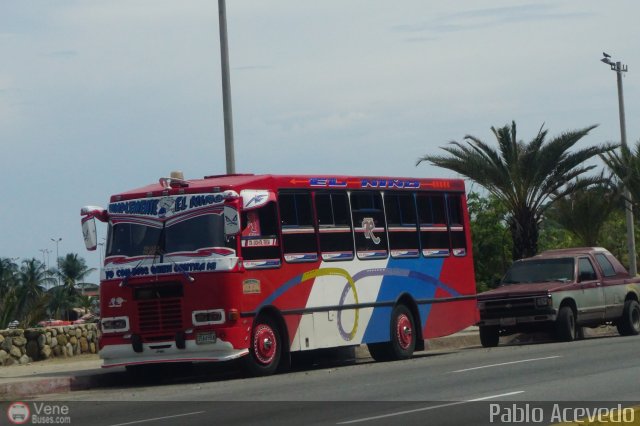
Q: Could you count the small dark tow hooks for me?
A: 2